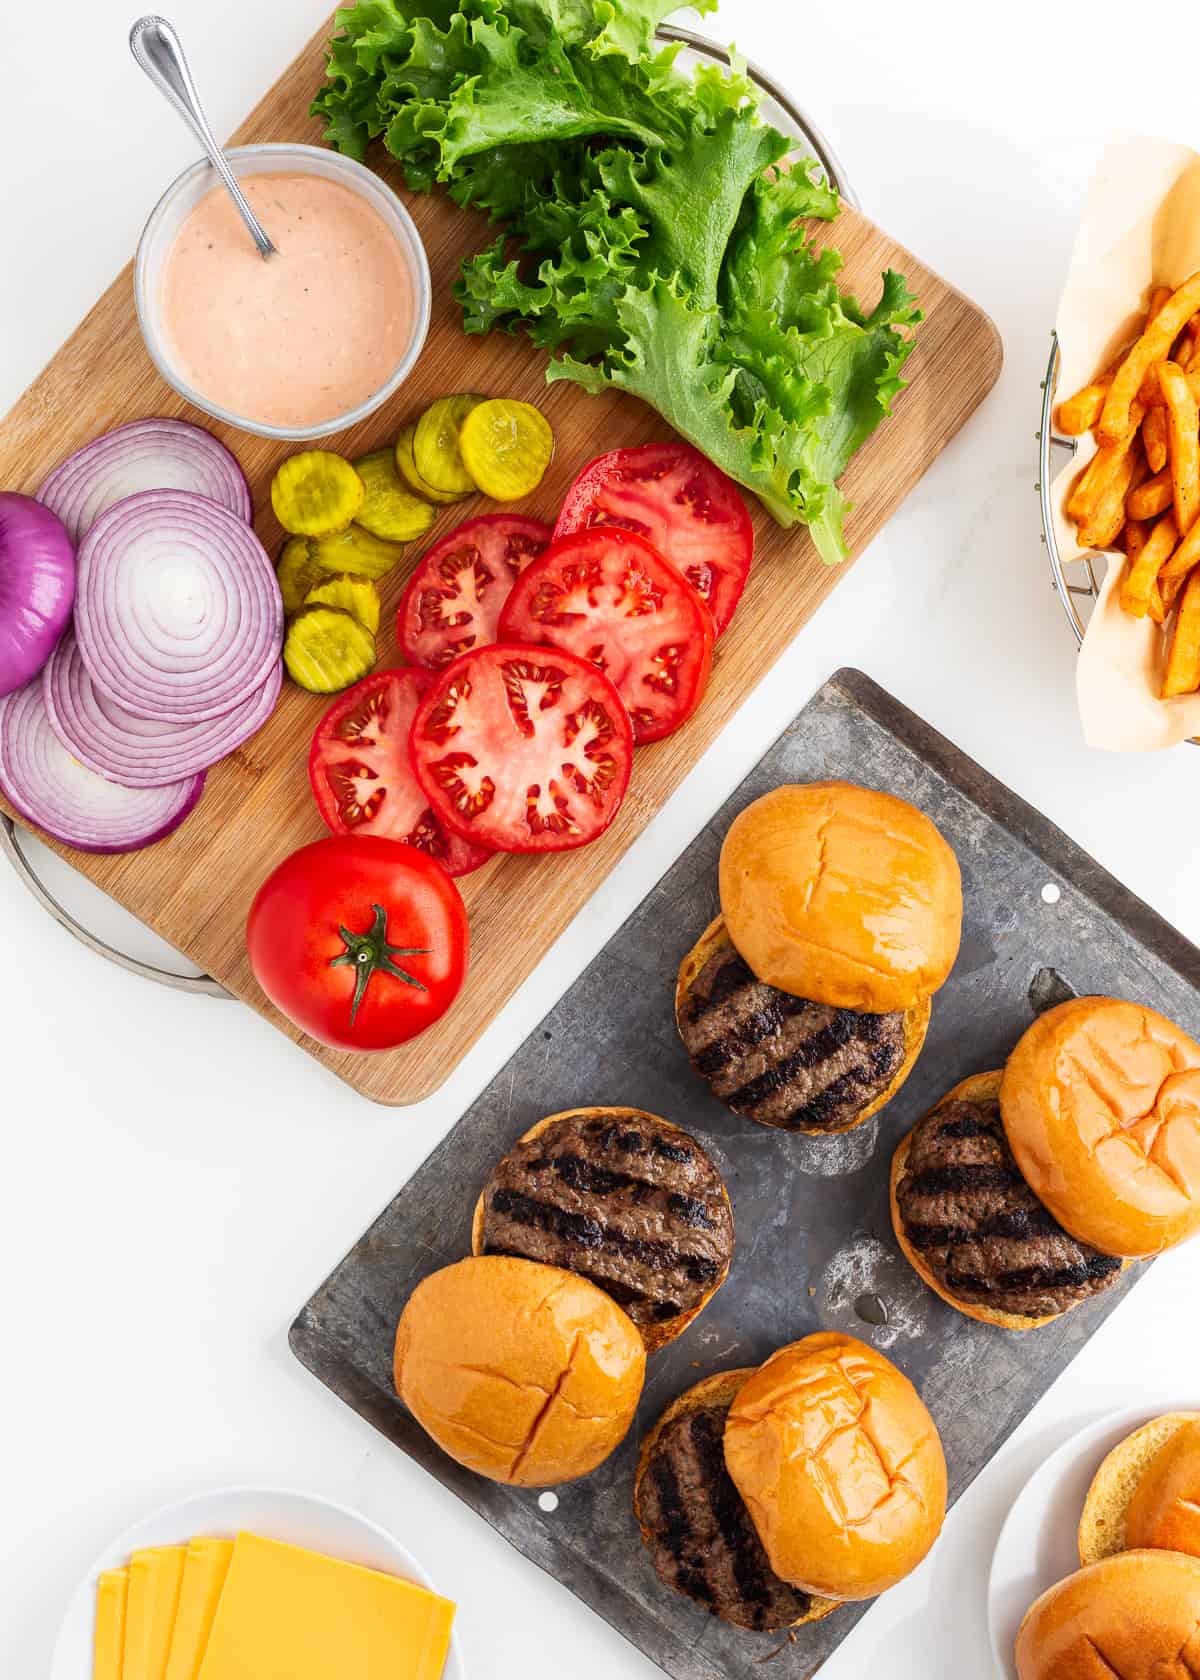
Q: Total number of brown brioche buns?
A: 6